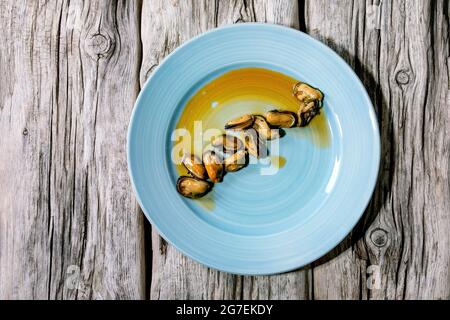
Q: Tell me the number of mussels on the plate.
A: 11